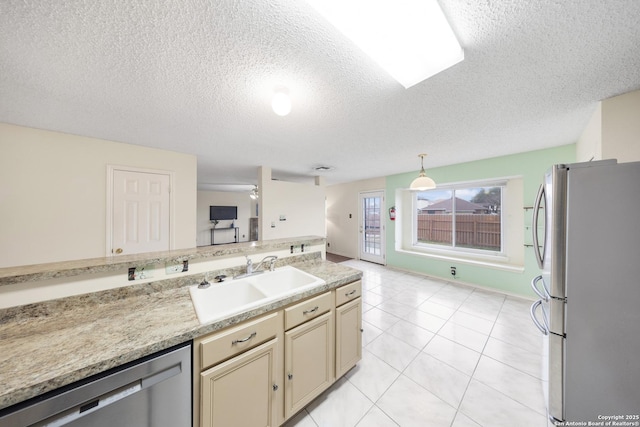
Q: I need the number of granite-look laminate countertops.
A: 2